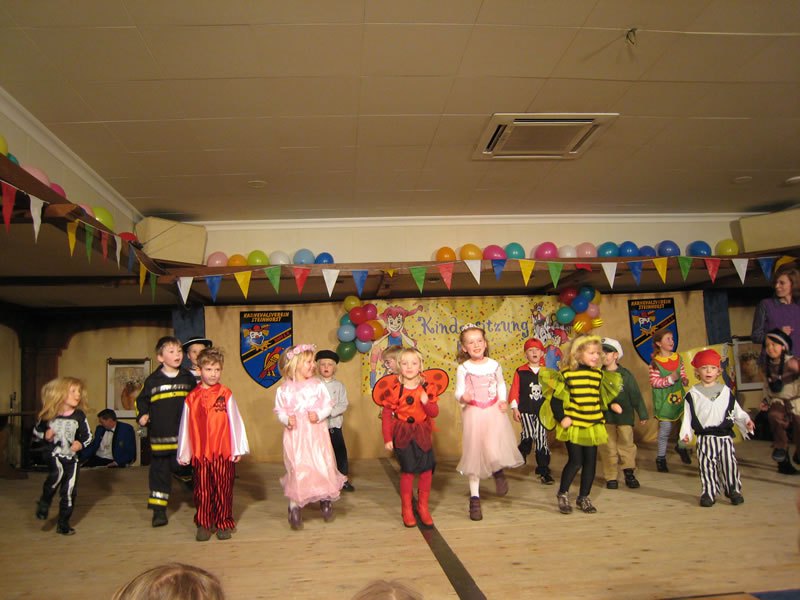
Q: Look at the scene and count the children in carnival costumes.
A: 15